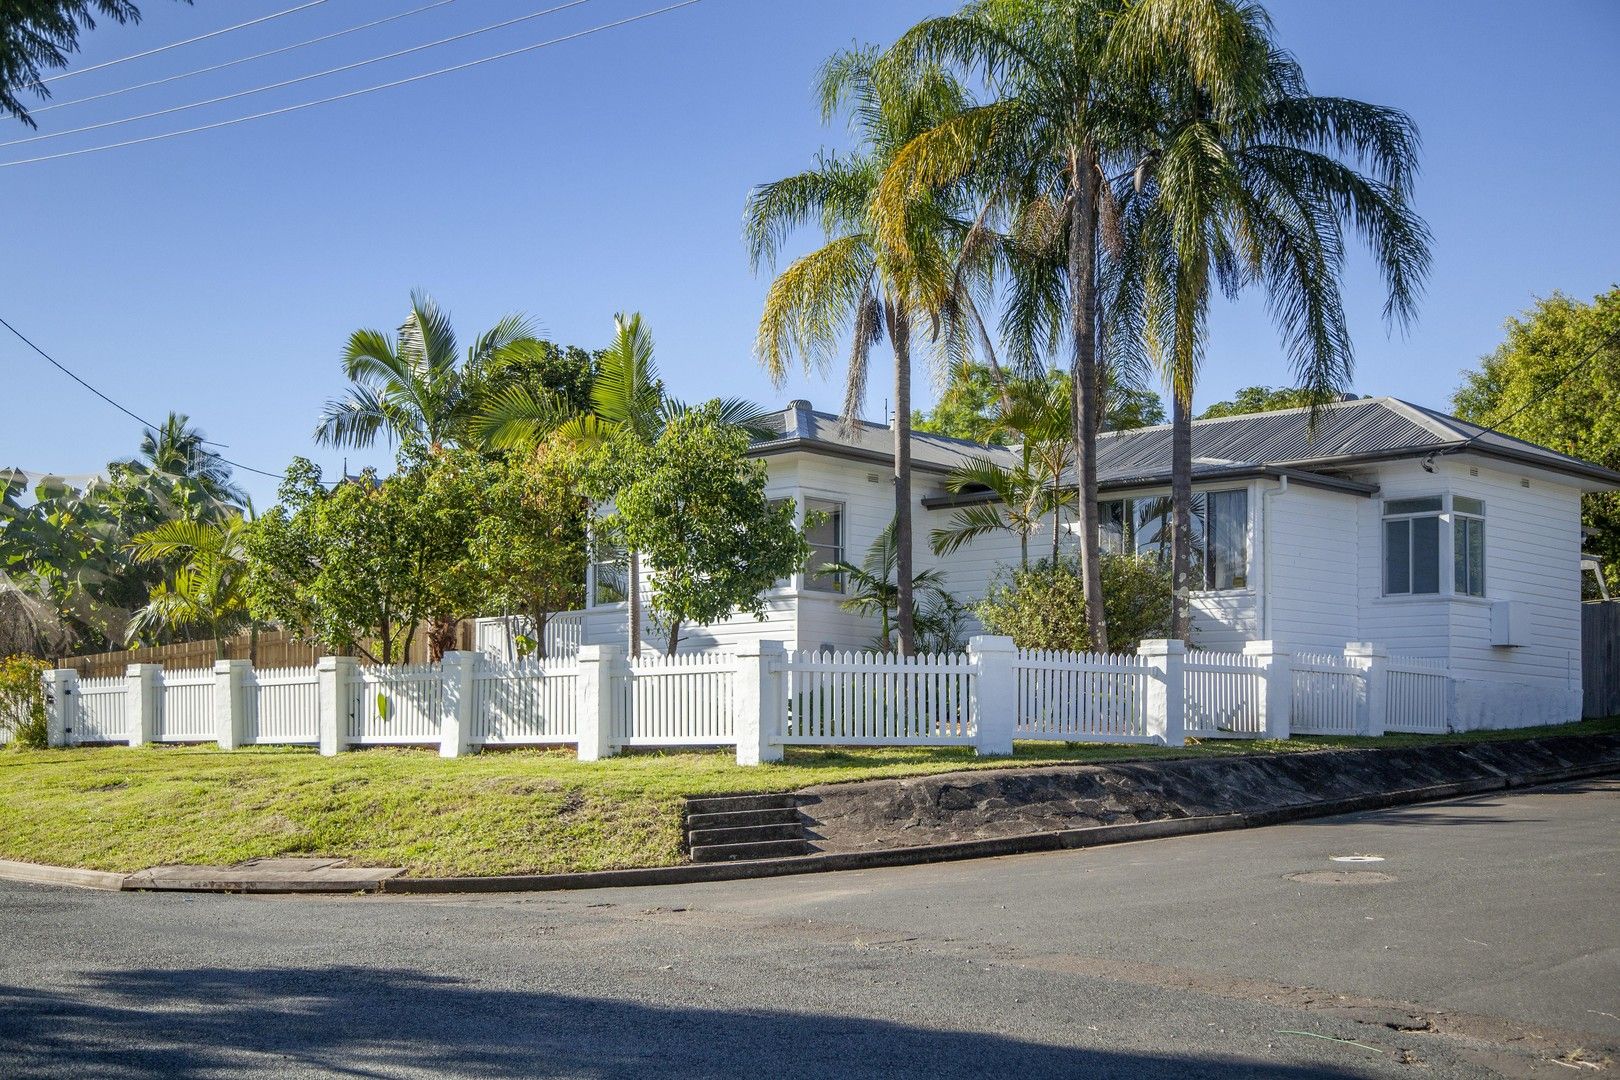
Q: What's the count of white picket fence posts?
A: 11